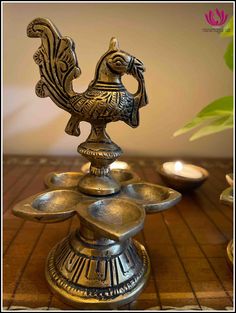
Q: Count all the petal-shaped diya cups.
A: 5